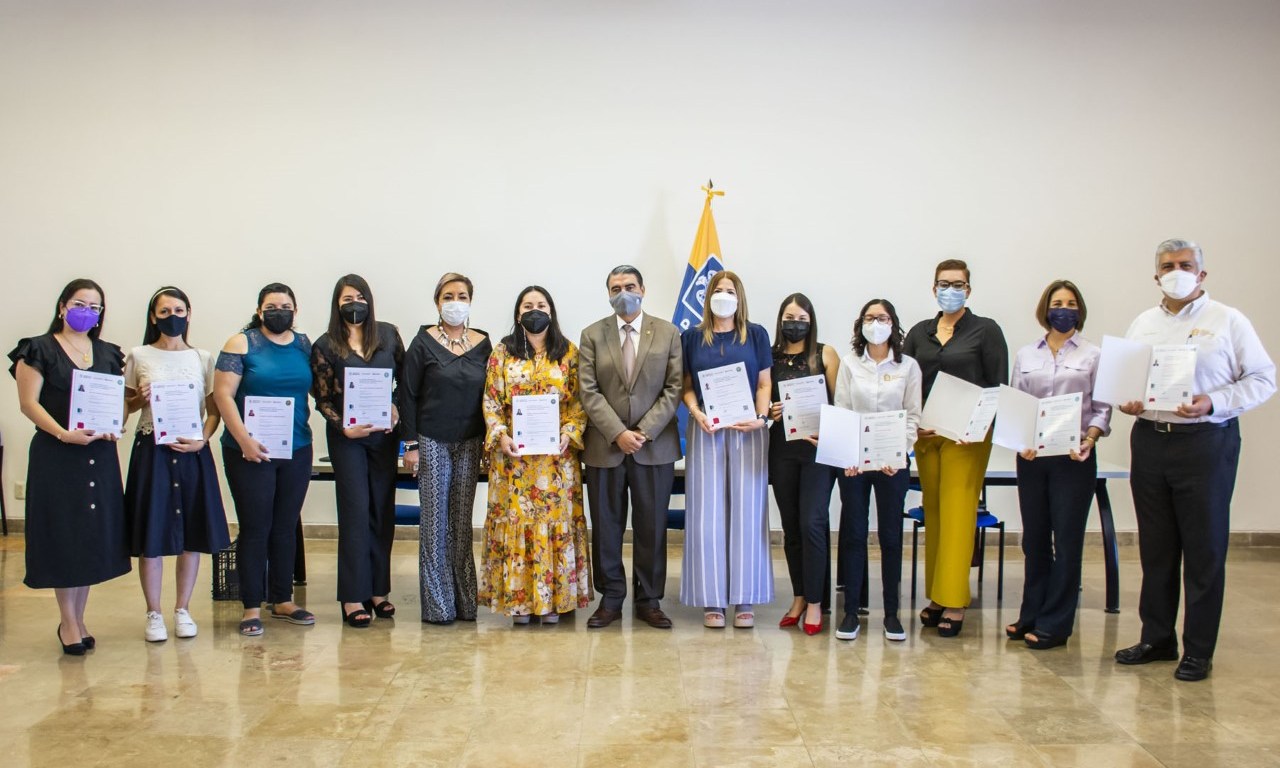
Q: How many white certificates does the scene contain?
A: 11